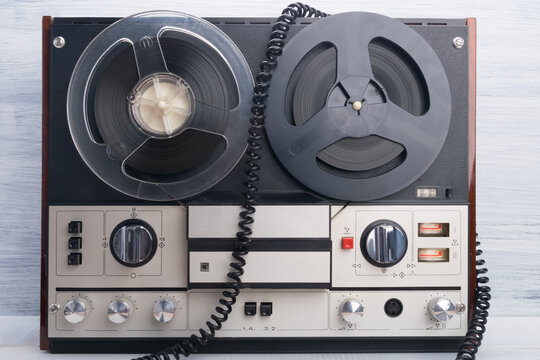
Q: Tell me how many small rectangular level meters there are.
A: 2